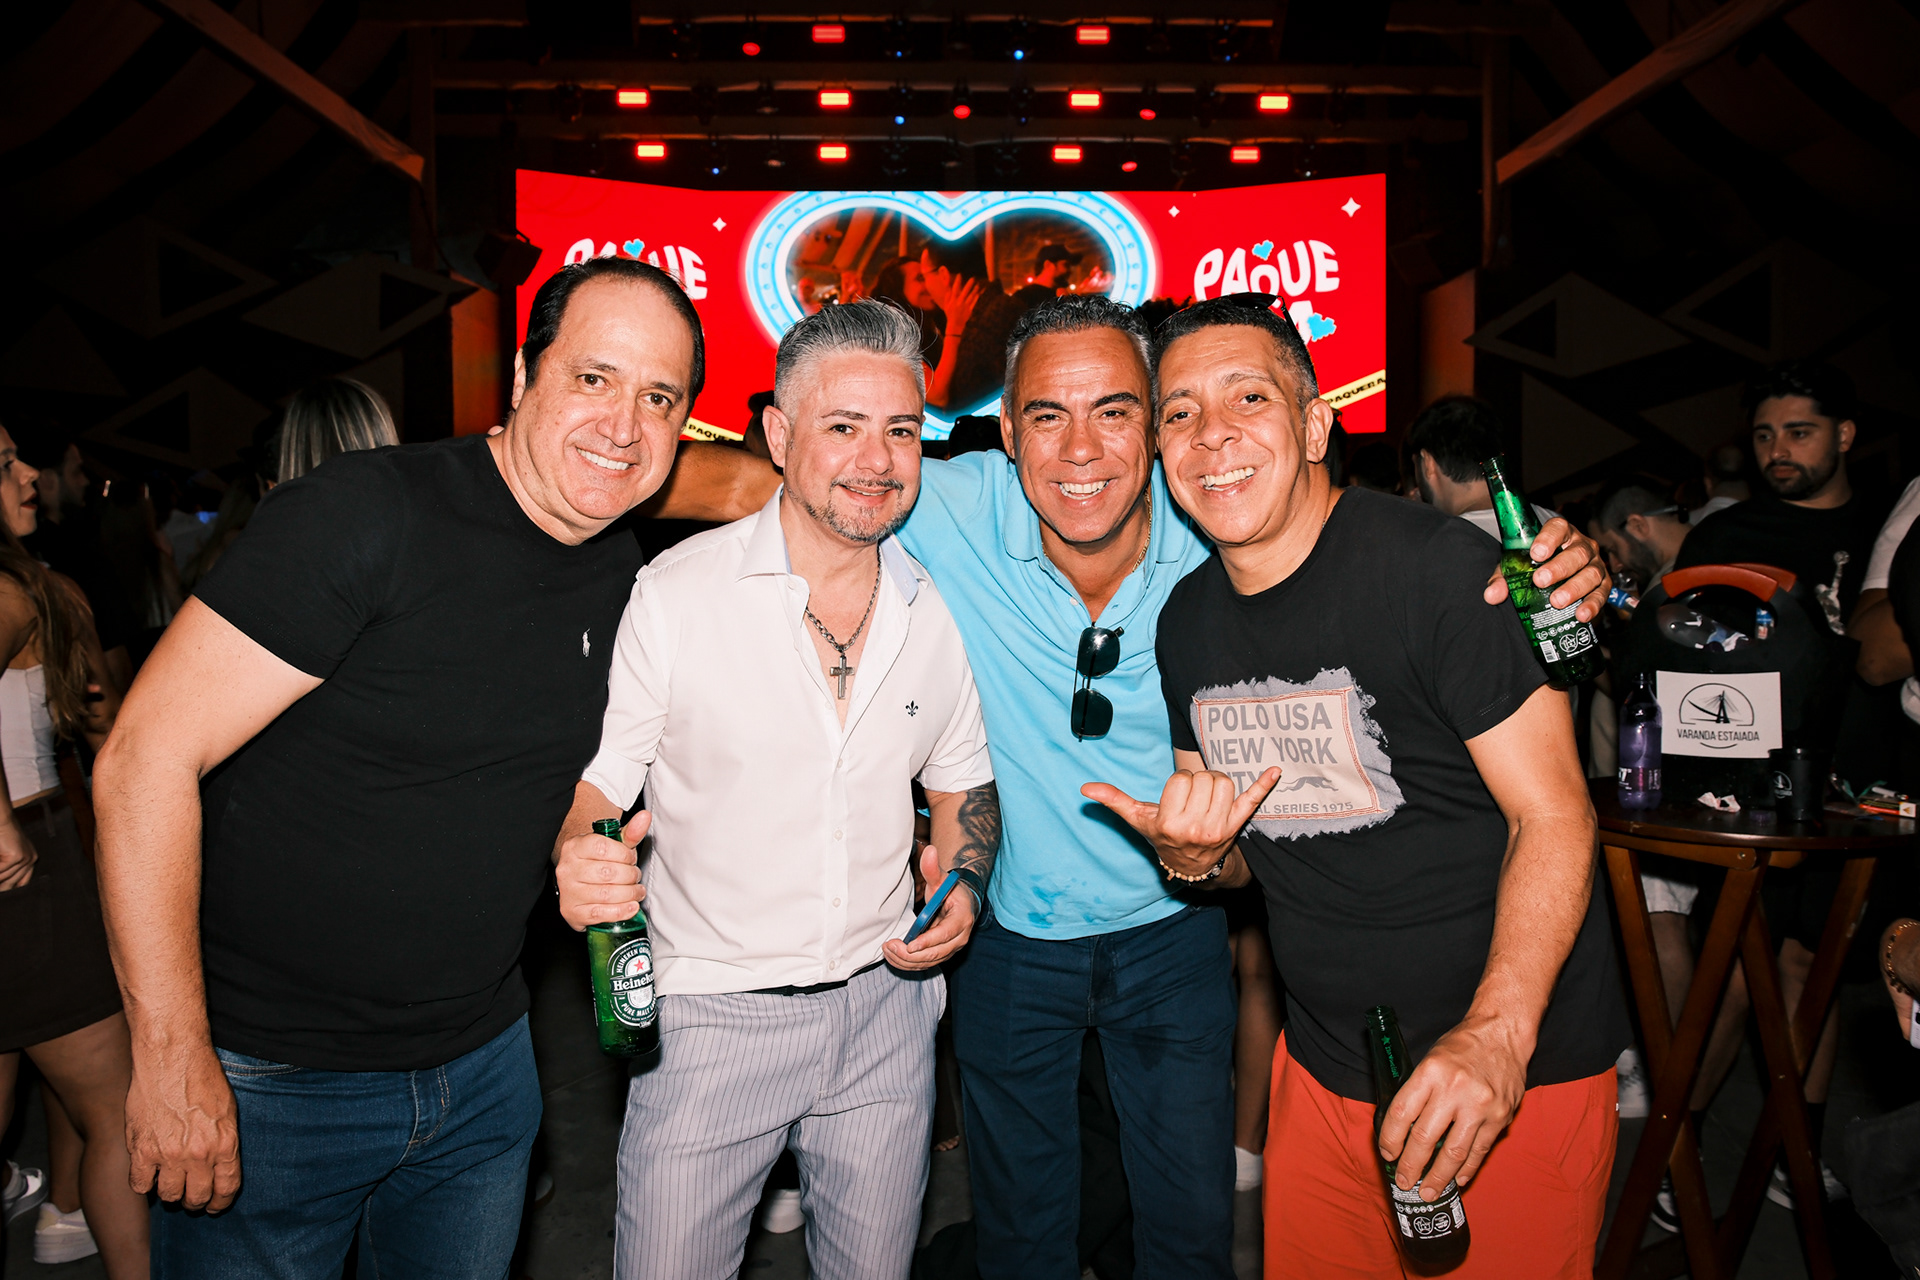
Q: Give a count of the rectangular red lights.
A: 10